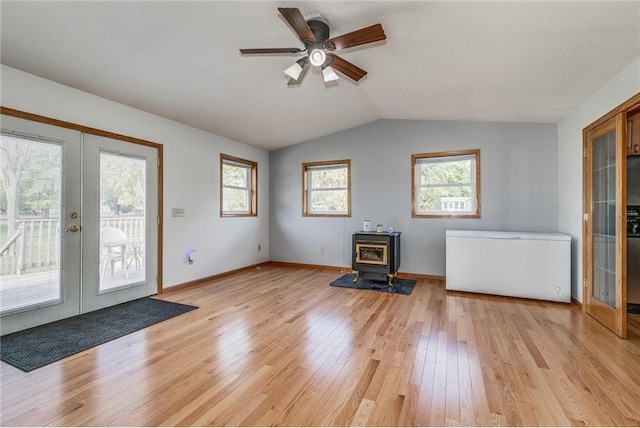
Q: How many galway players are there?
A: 0